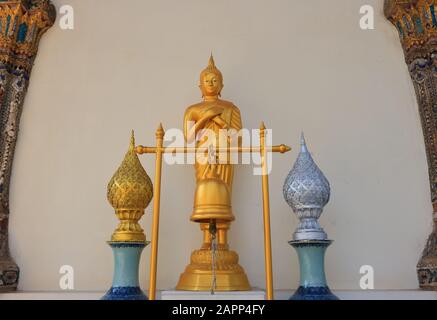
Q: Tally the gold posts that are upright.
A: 2